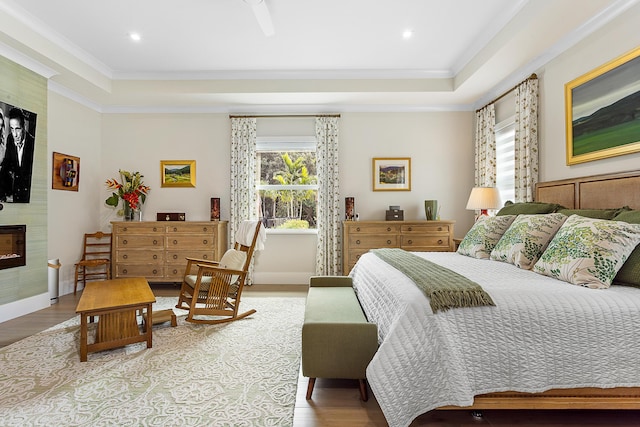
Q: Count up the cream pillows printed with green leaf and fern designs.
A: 3